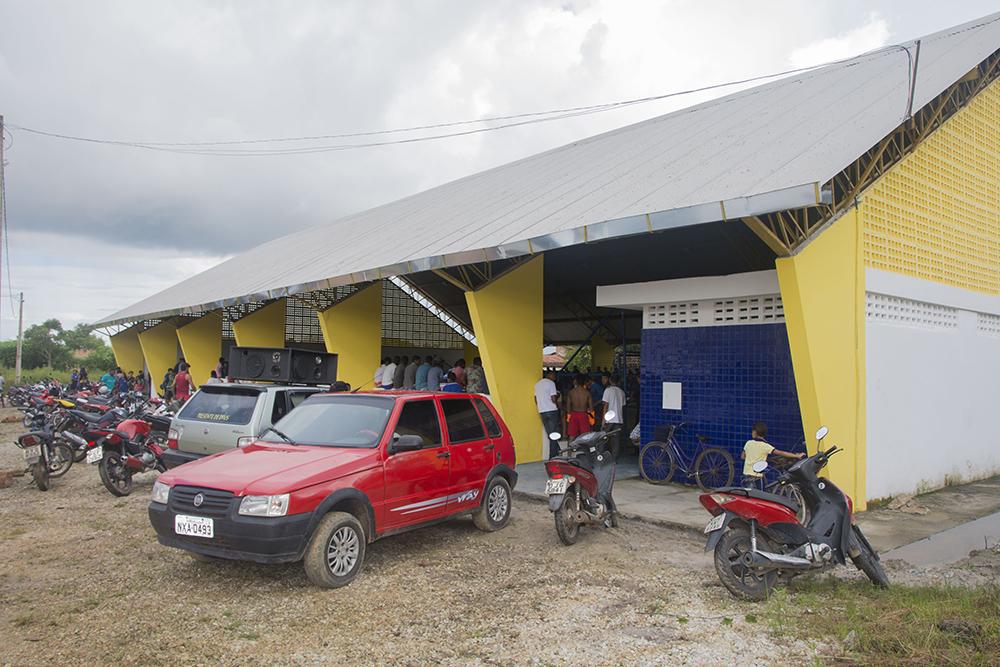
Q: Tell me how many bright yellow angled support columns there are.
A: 7